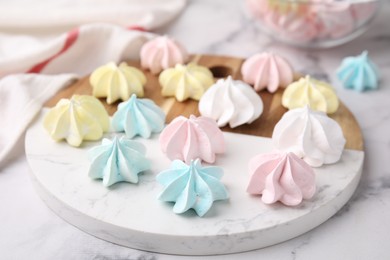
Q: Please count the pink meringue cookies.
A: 4